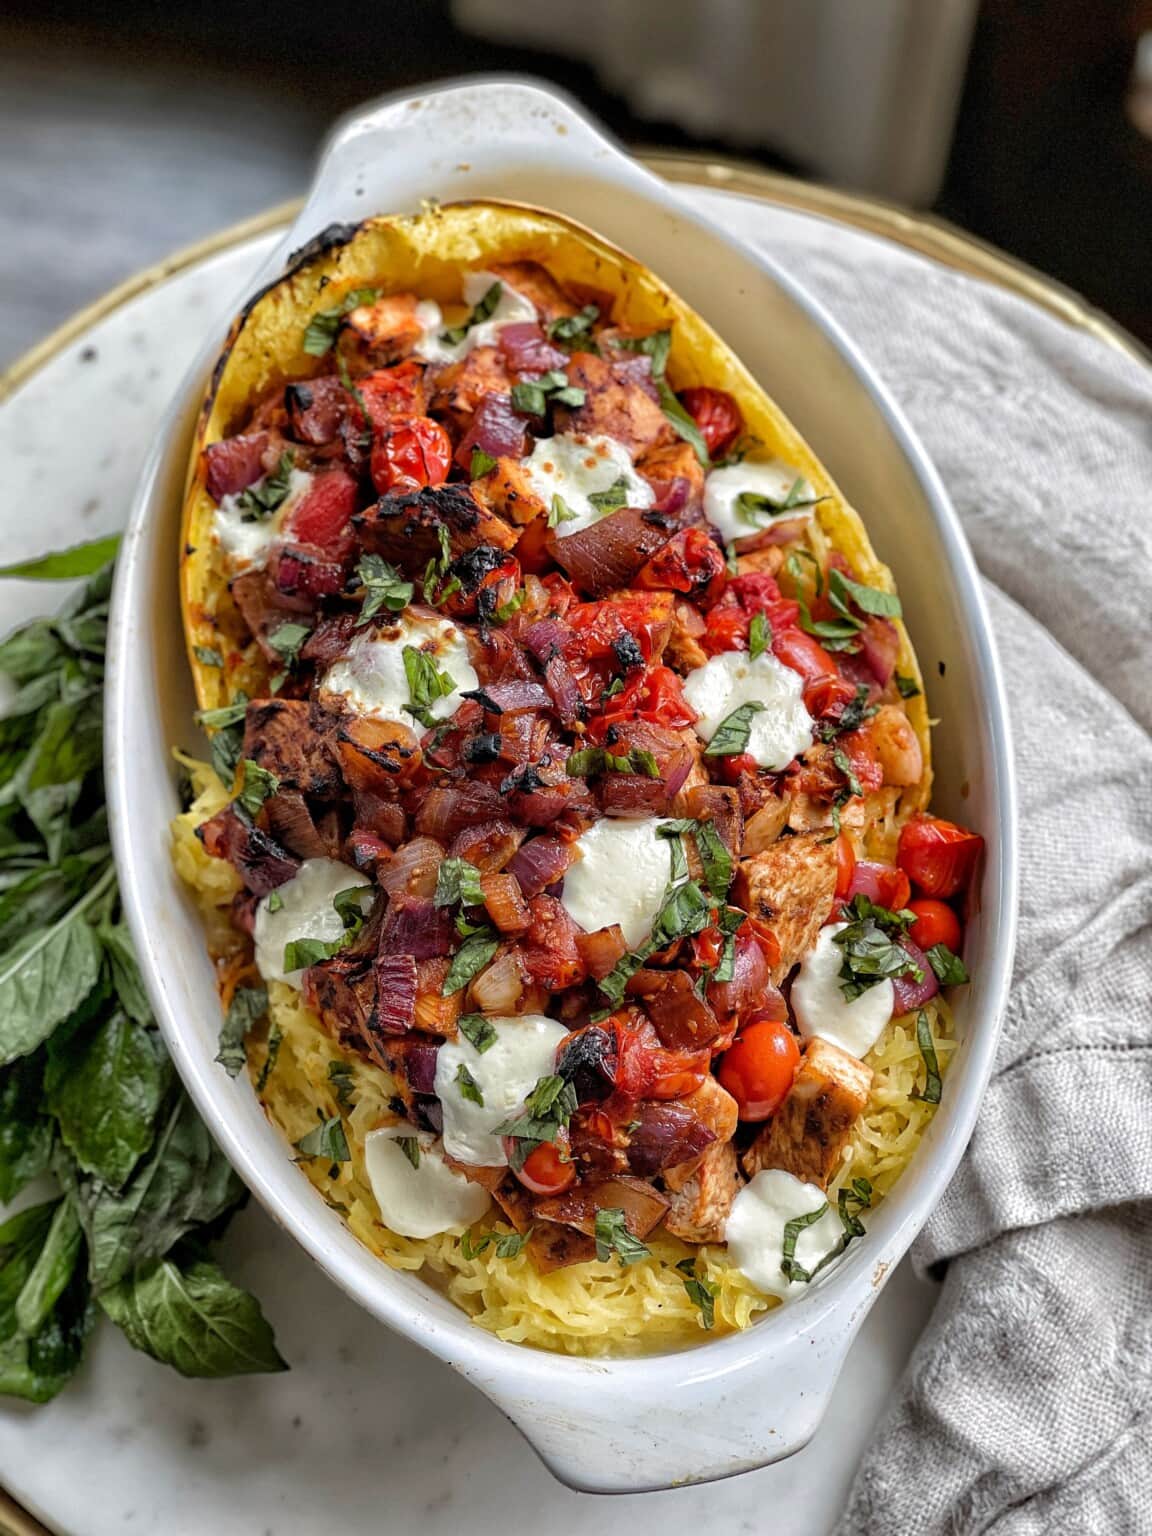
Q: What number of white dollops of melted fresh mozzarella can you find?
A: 12